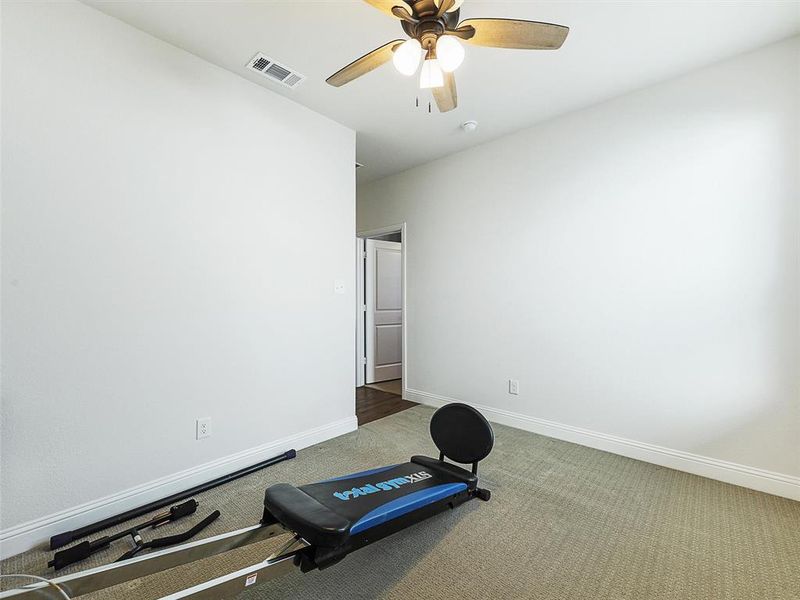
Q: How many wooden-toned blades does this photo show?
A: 5